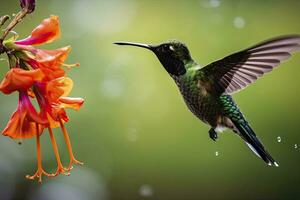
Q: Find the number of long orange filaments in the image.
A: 3